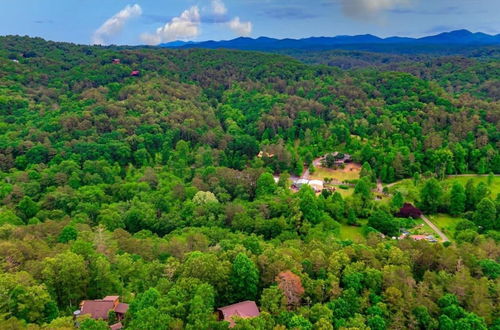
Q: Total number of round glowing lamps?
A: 0